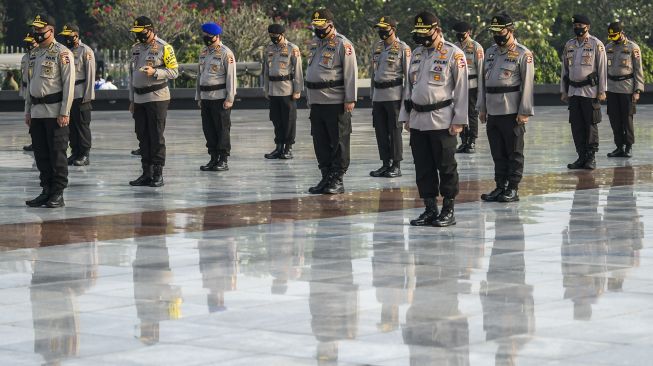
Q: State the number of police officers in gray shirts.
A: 13